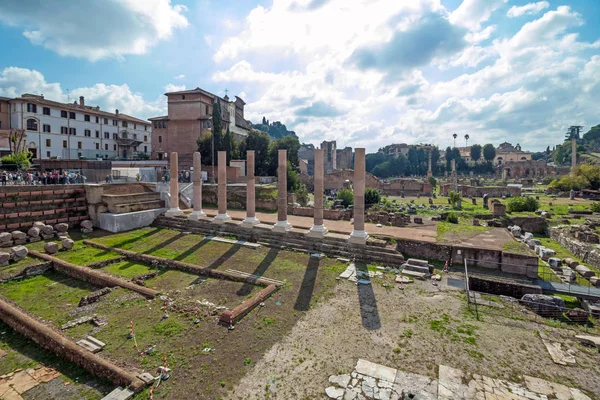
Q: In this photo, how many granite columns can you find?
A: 7